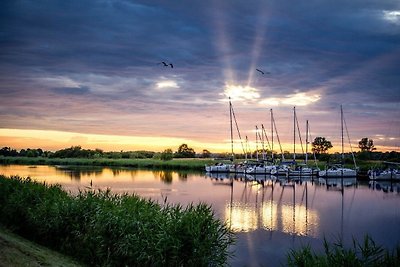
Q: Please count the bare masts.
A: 8